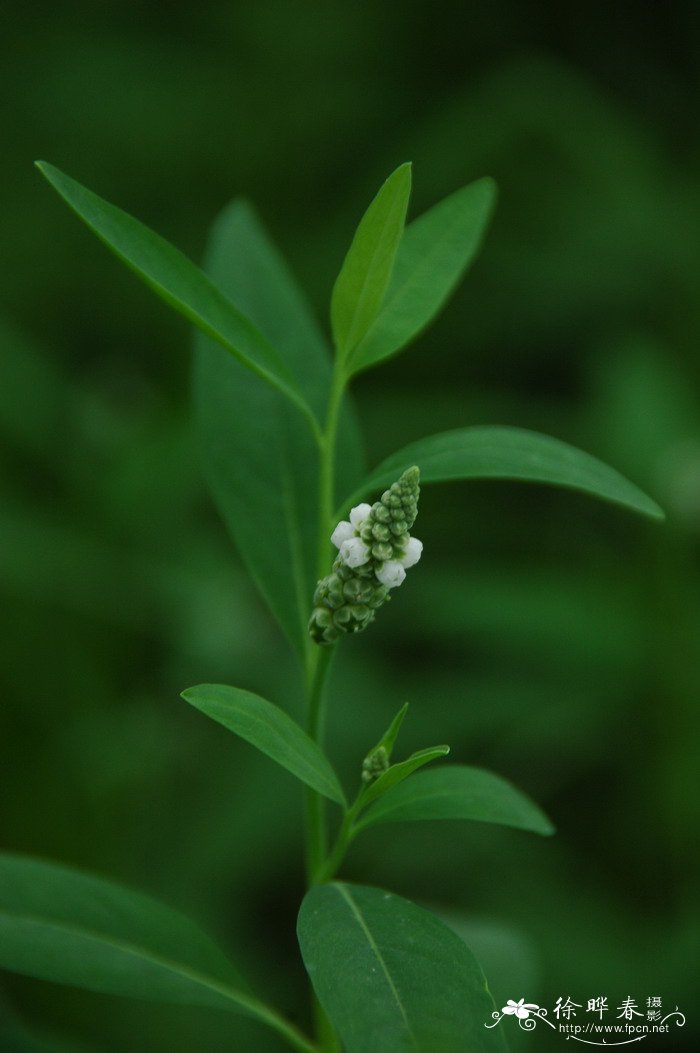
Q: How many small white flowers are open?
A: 5